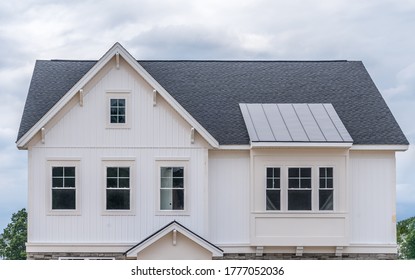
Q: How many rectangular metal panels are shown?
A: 7